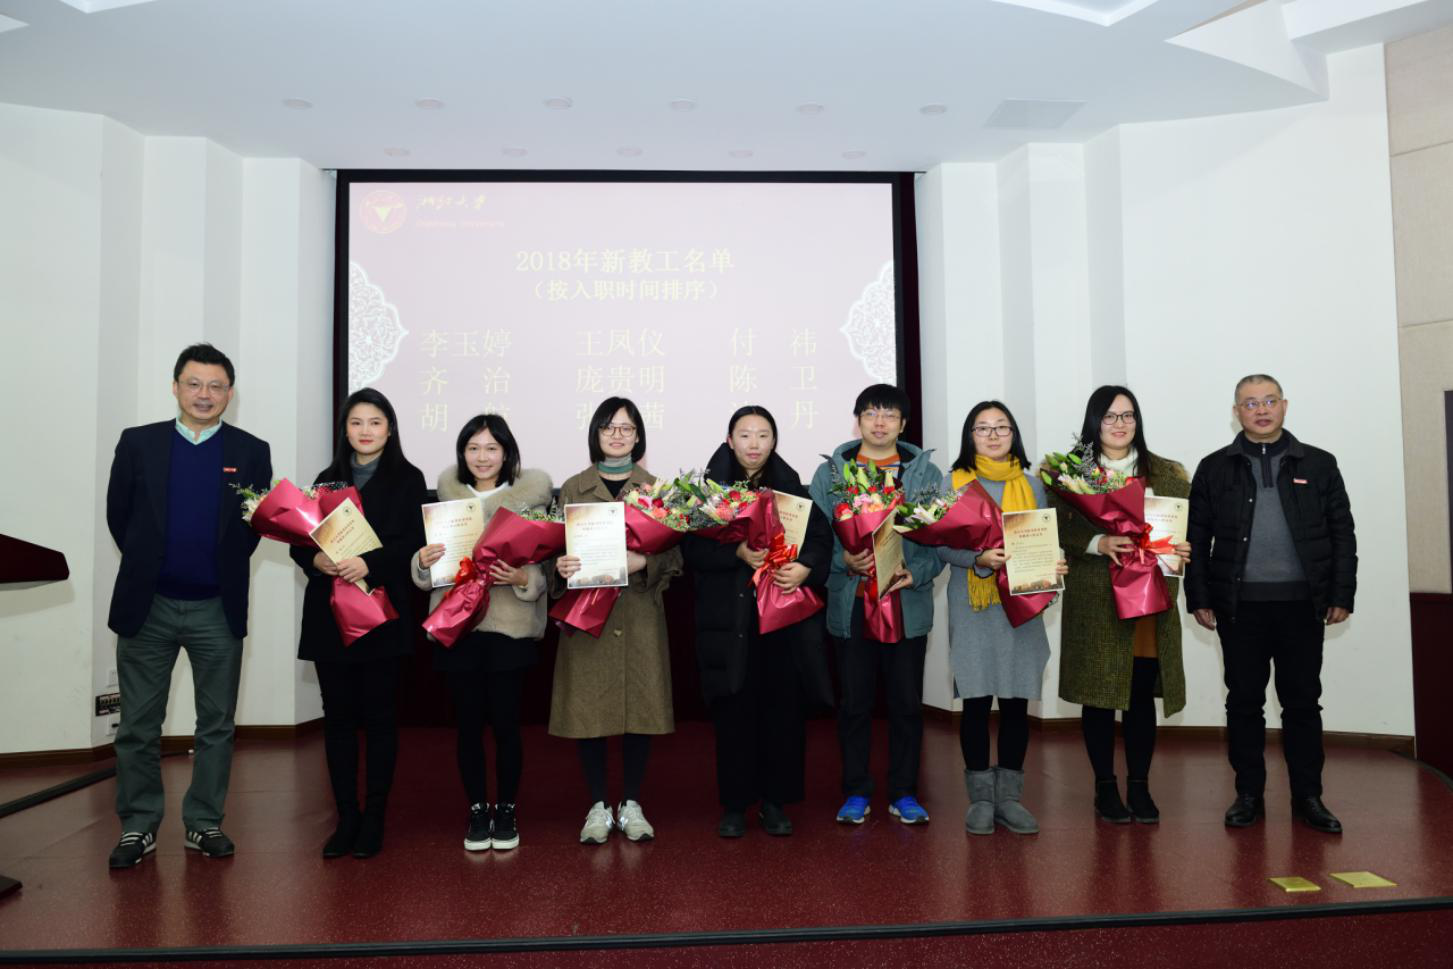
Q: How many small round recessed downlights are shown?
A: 11